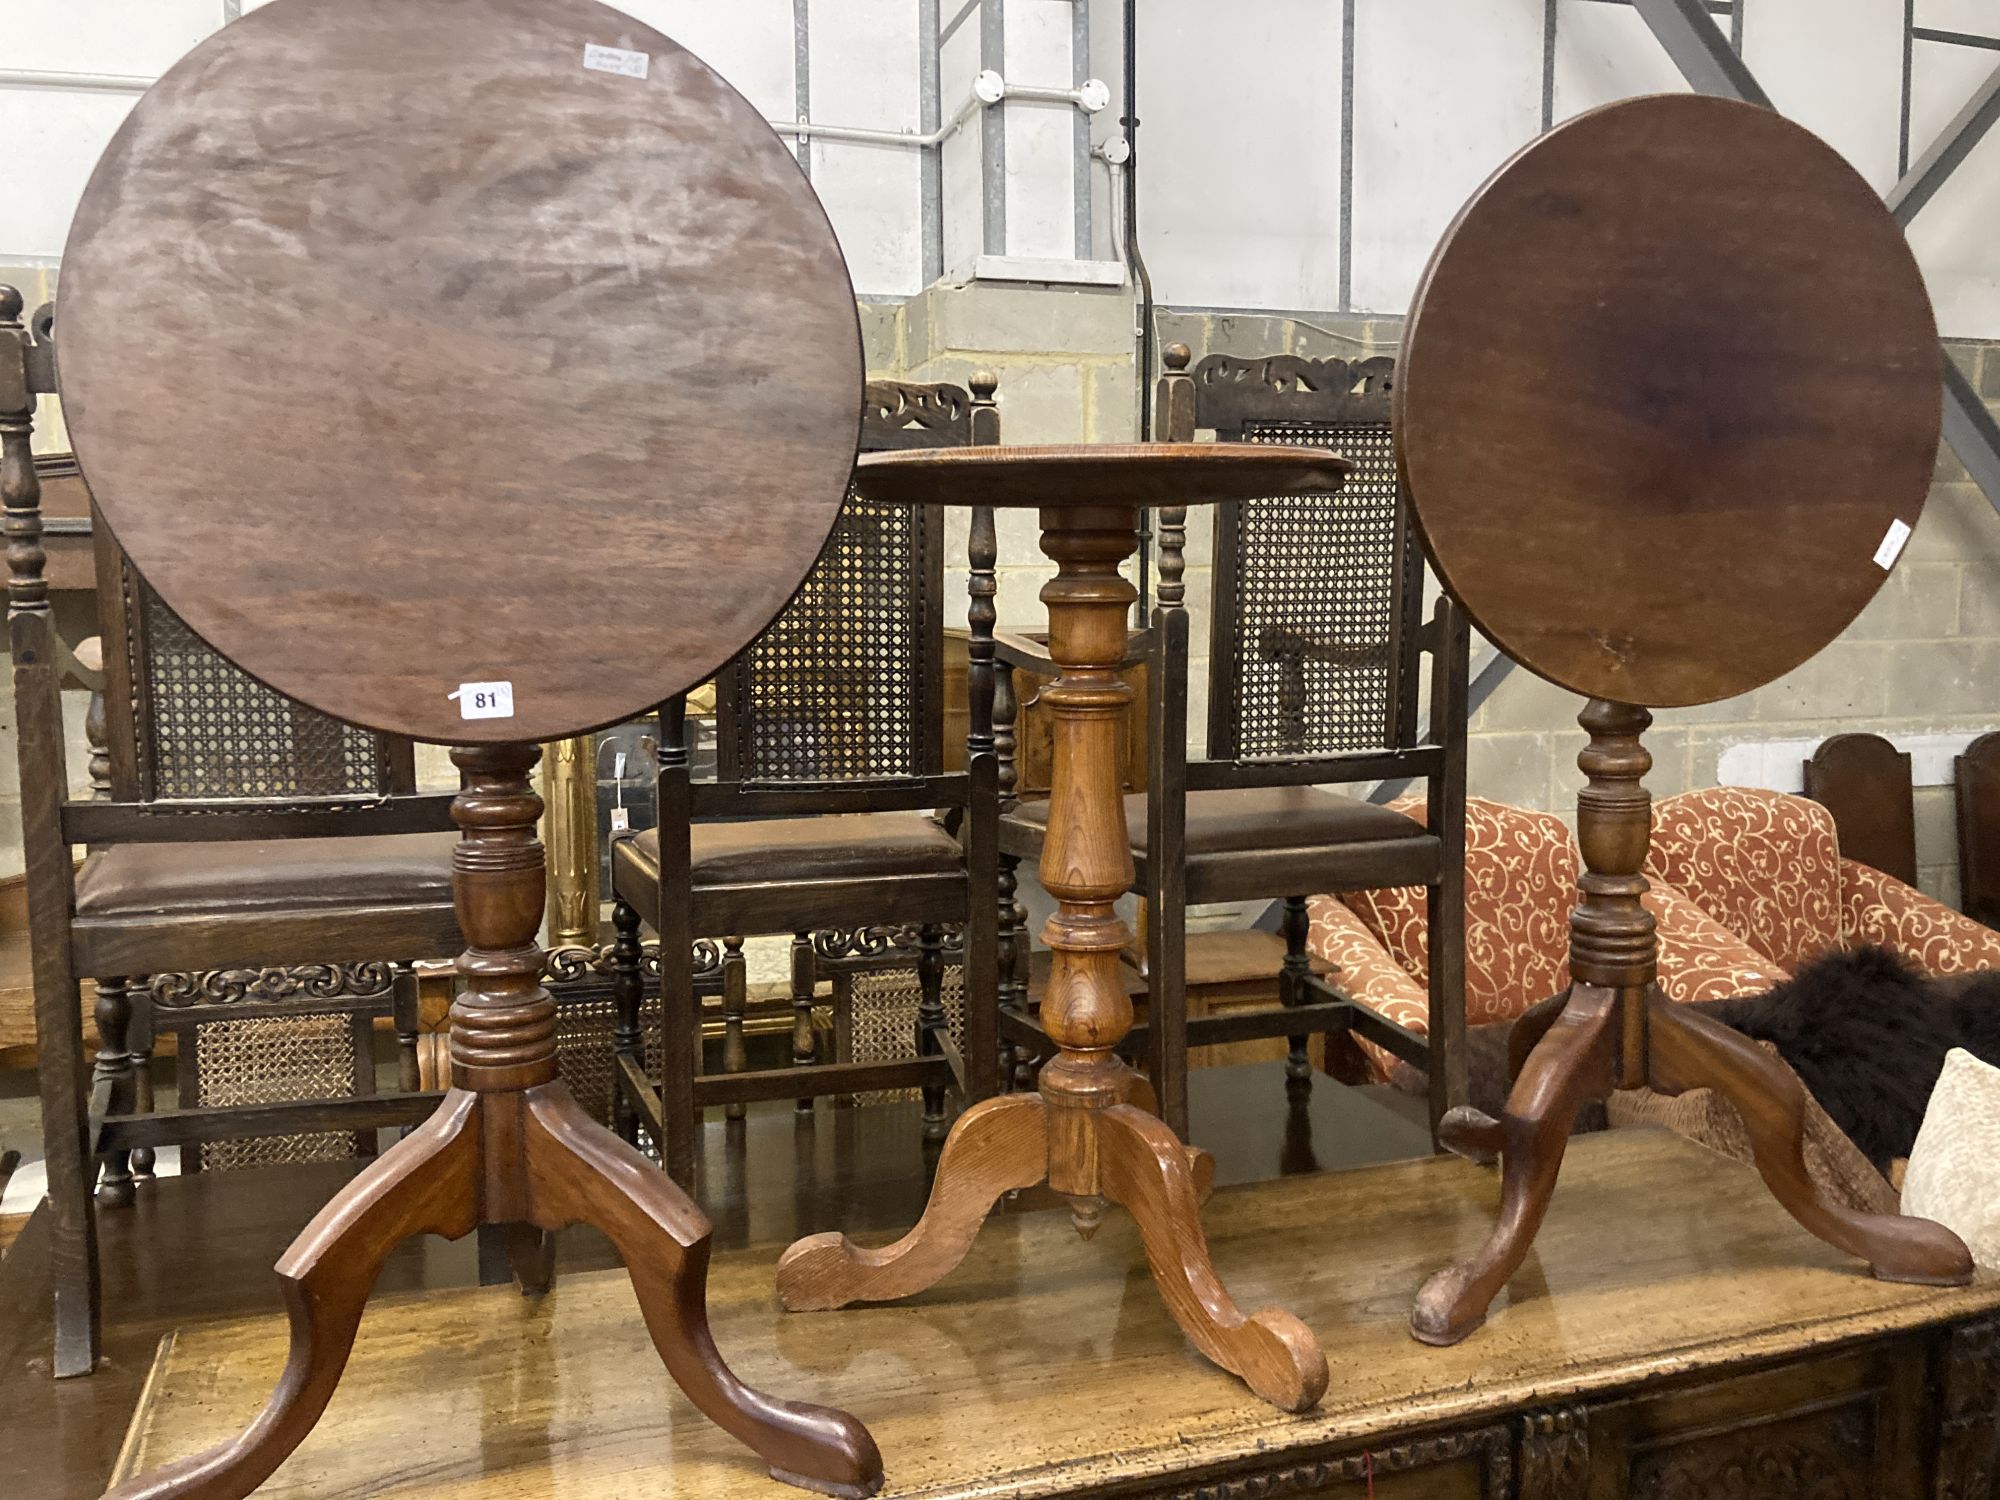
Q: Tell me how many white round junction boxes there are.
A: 3